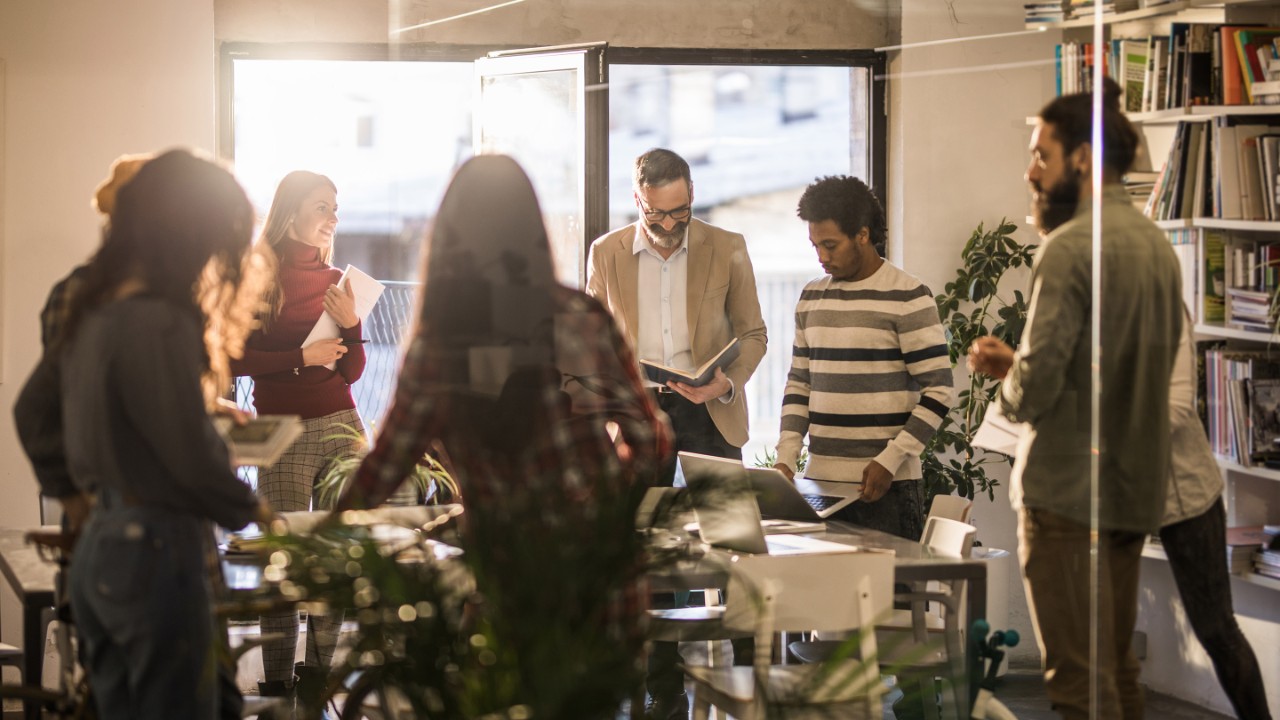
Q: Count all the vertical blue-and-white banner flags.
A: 0